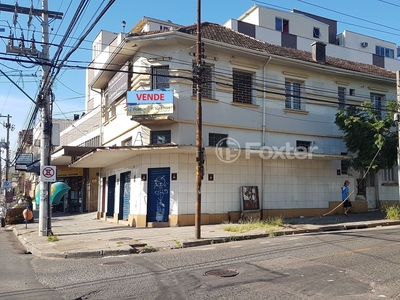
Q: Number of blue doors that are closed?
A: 3